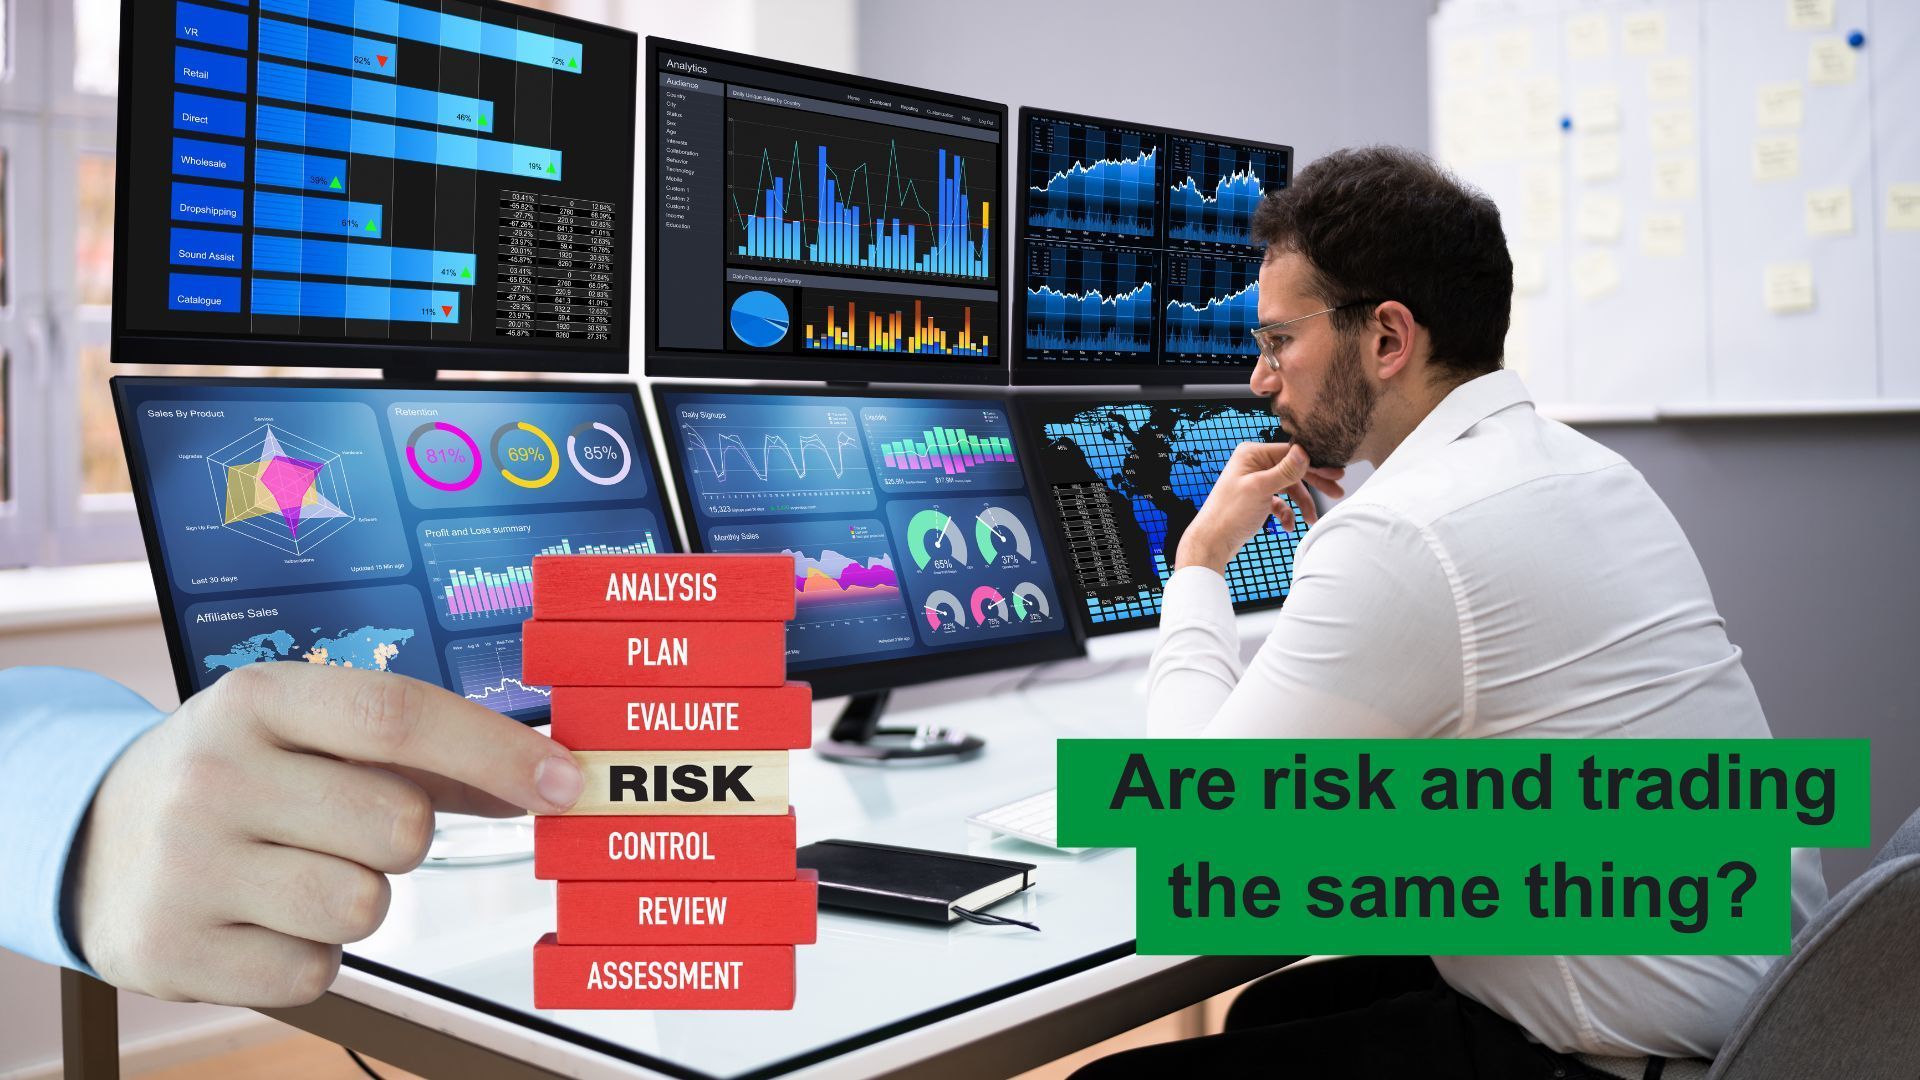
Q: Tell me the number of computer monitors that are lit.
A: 6